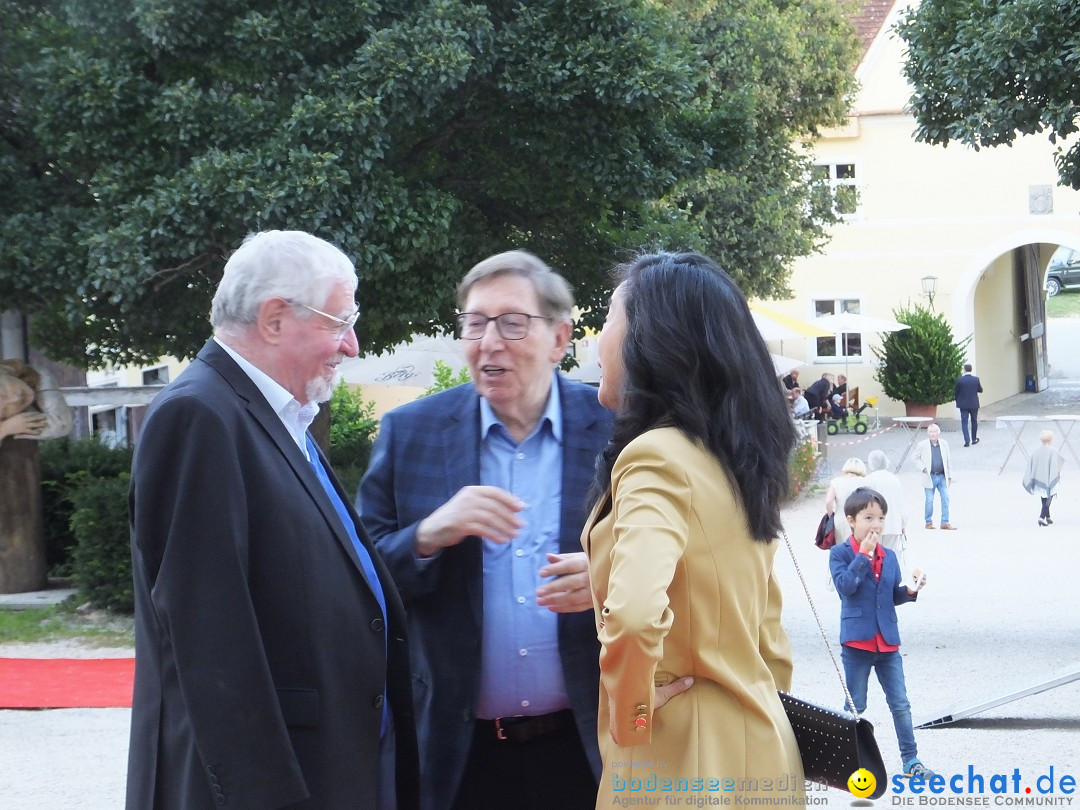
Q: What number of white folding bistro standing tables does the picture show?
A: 3